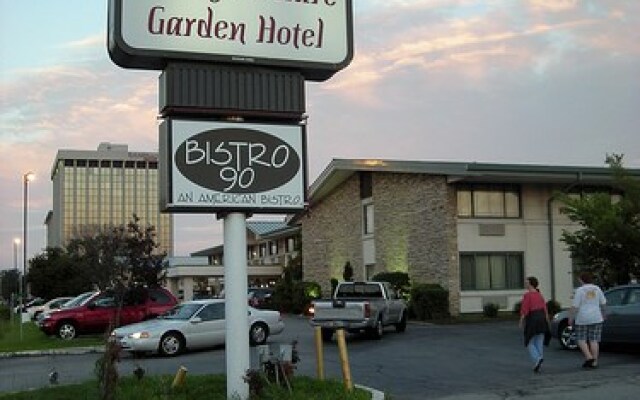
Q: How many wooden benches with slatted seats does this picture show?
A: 0